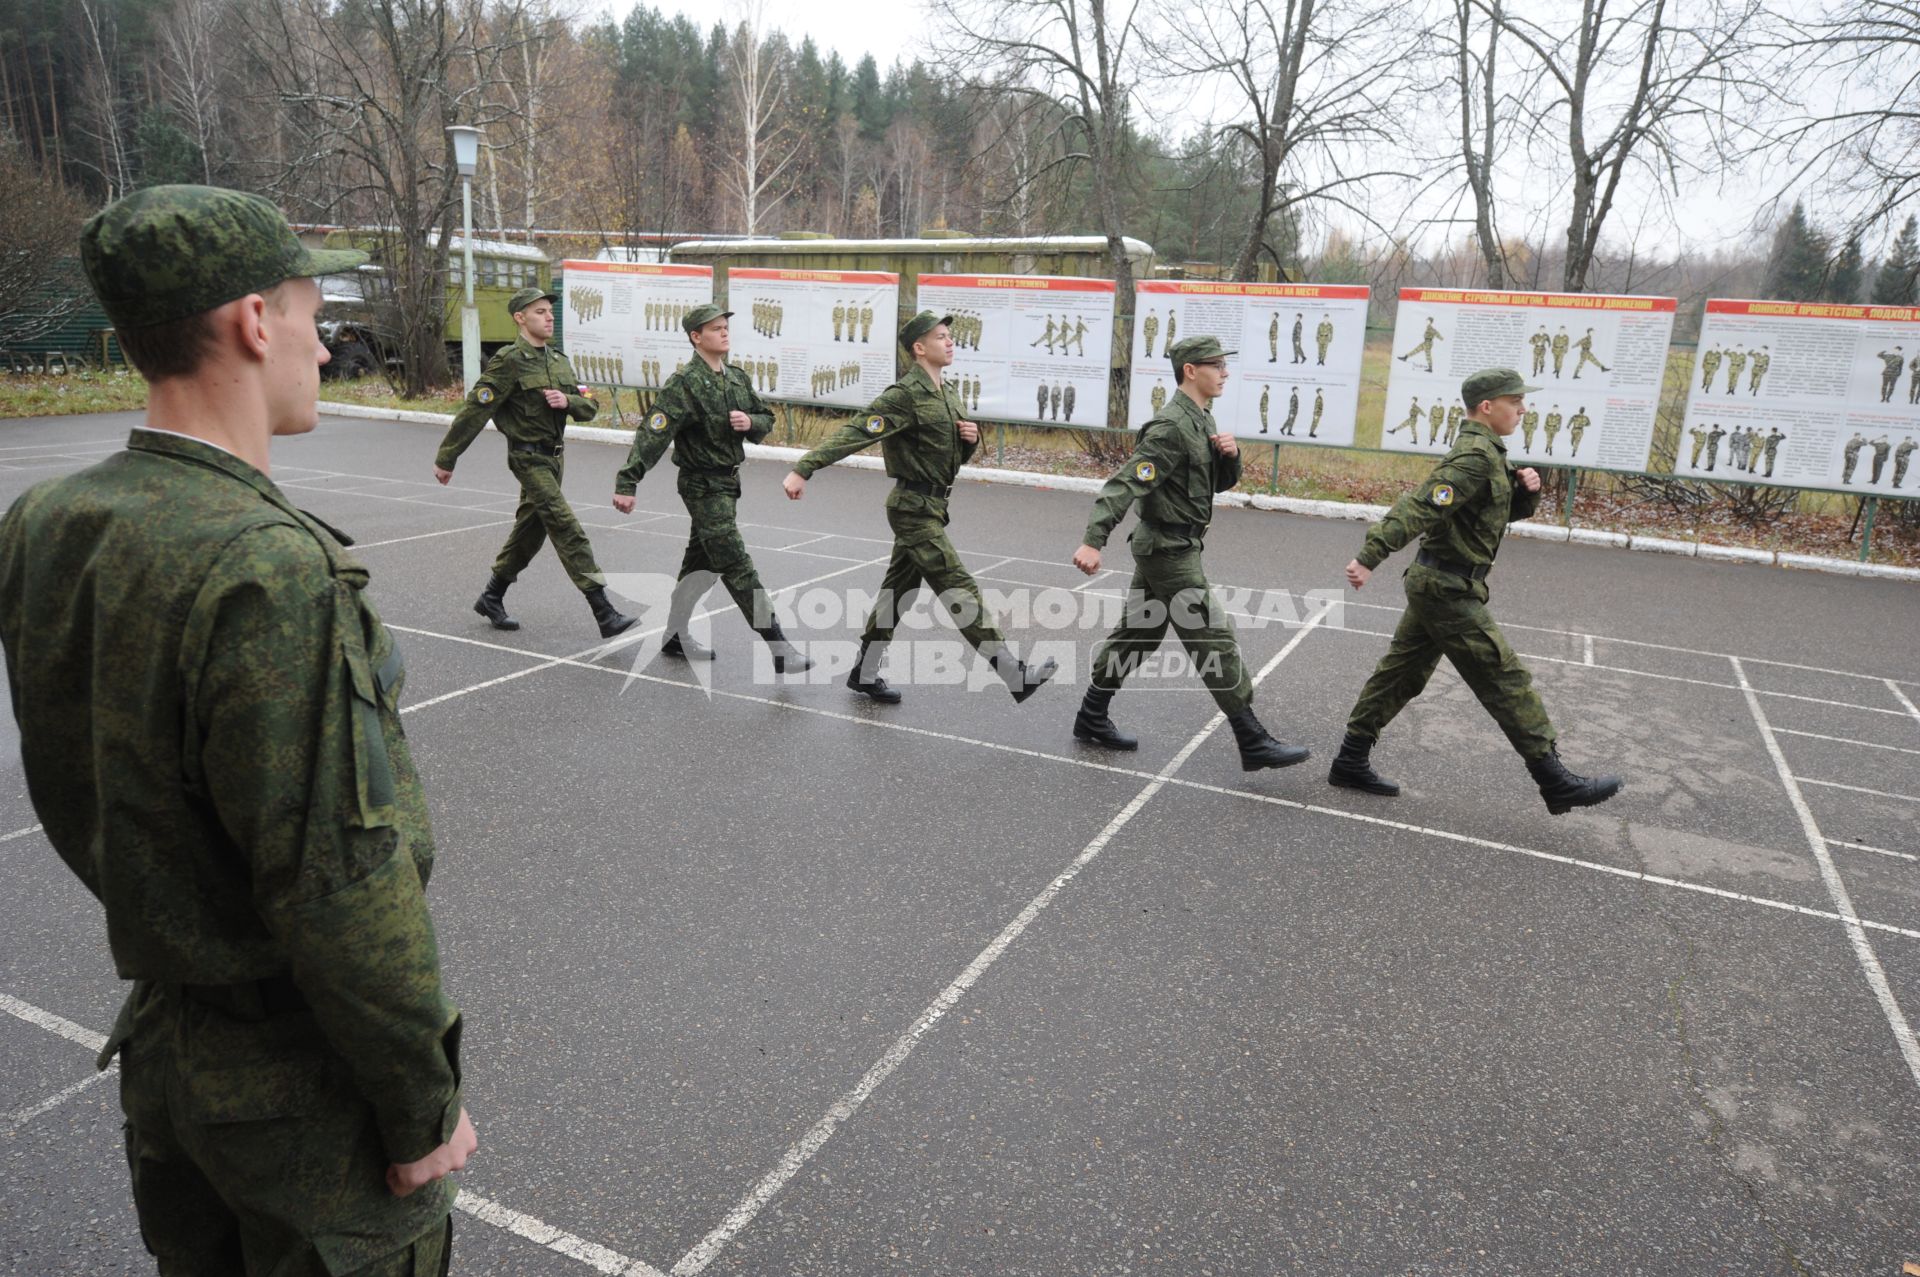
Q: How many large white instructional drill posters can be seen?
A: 6